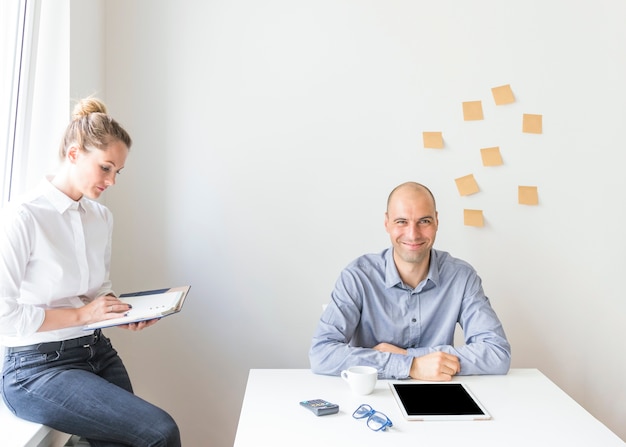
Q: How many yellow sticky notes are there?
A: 8